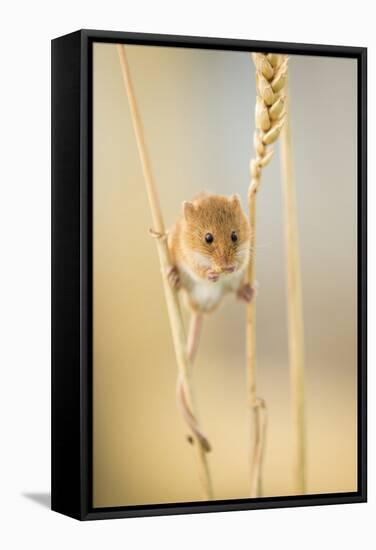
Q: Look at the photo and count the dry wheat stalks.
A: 3